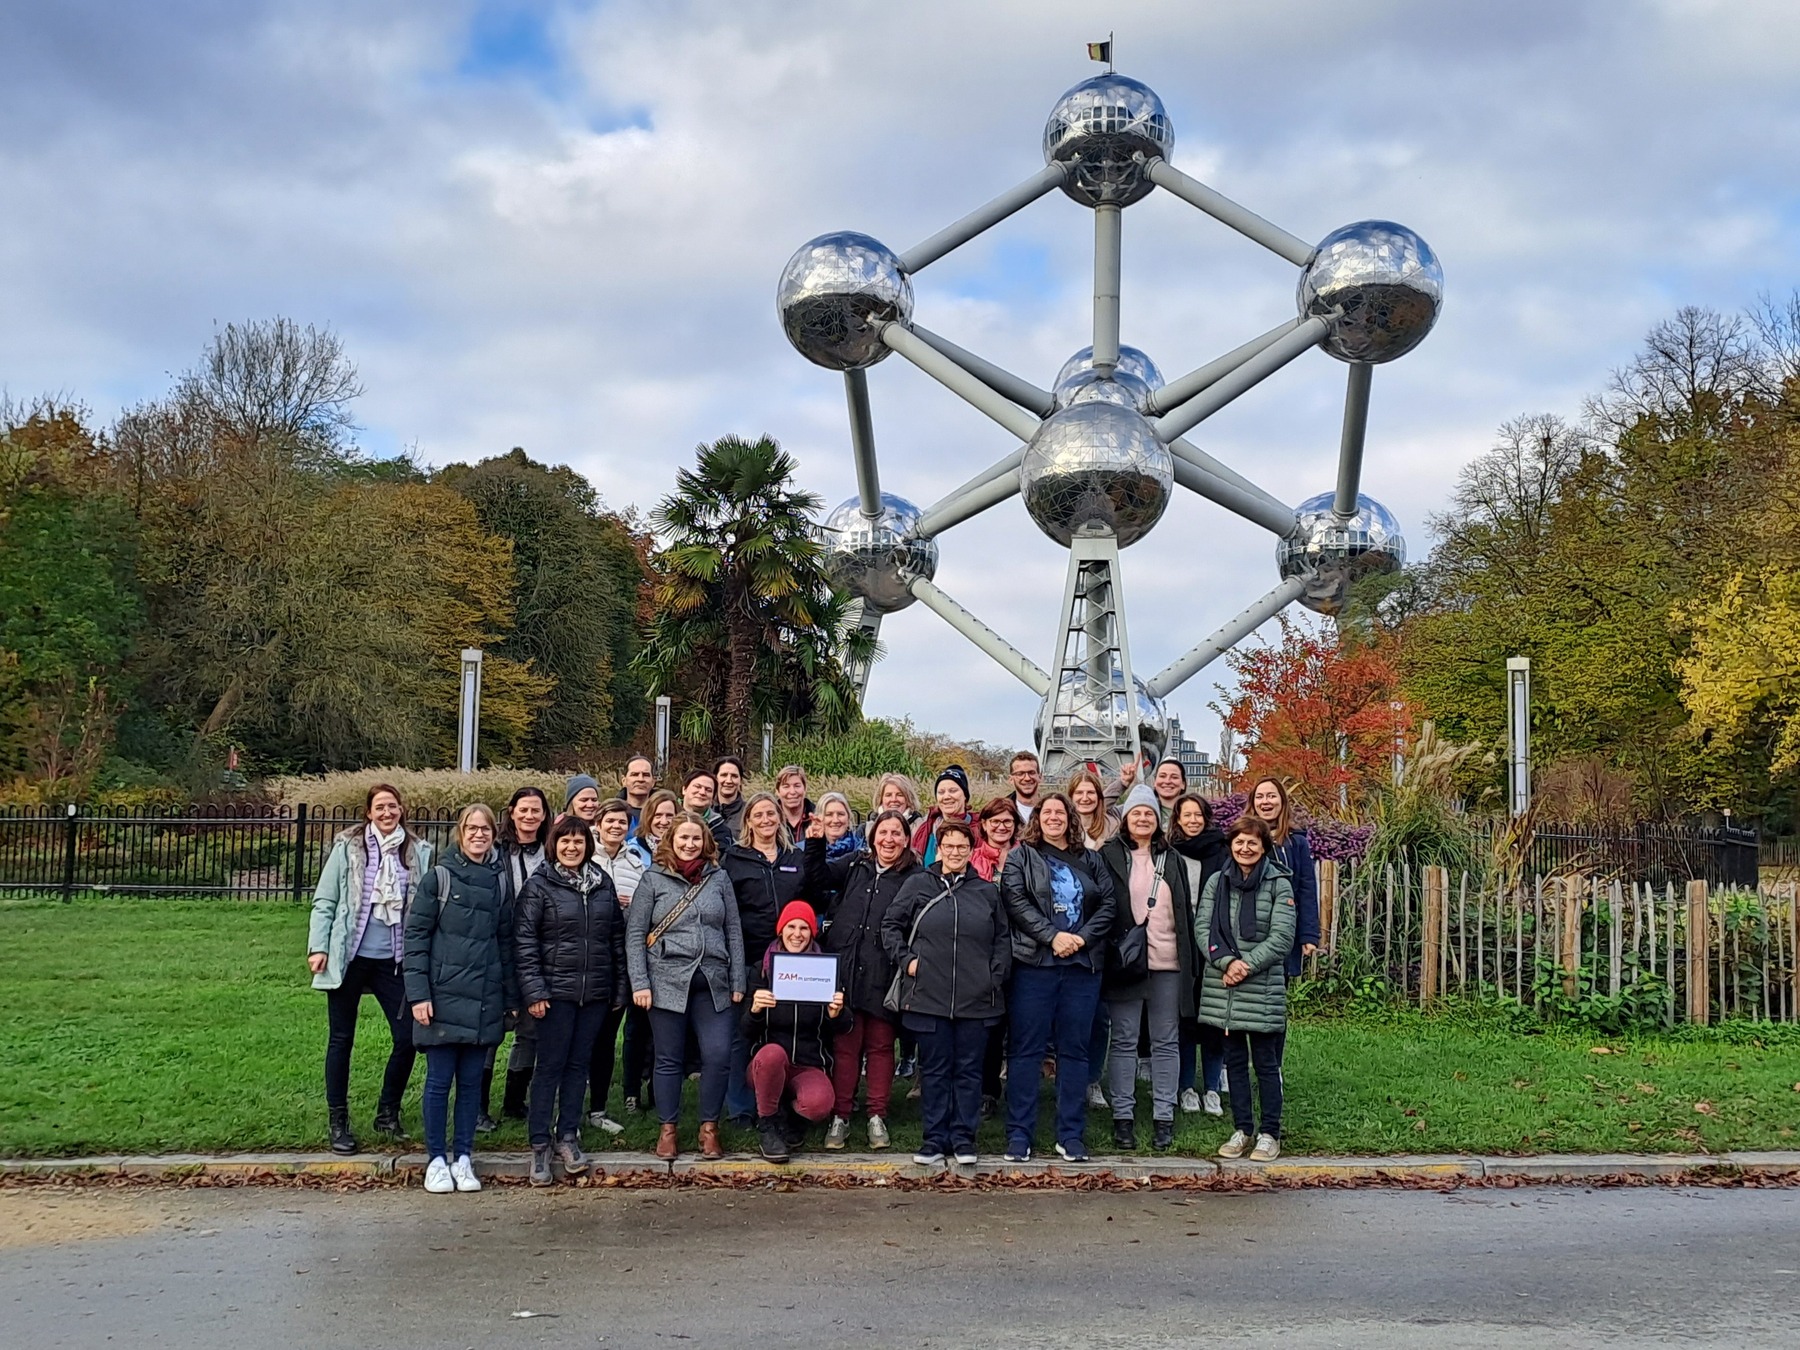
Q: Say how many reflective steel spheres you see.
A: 9